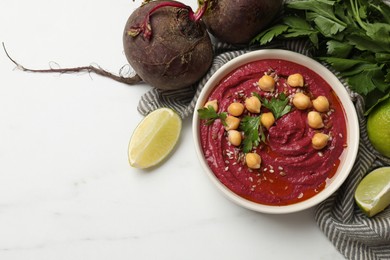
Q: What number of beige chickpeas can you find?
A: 13